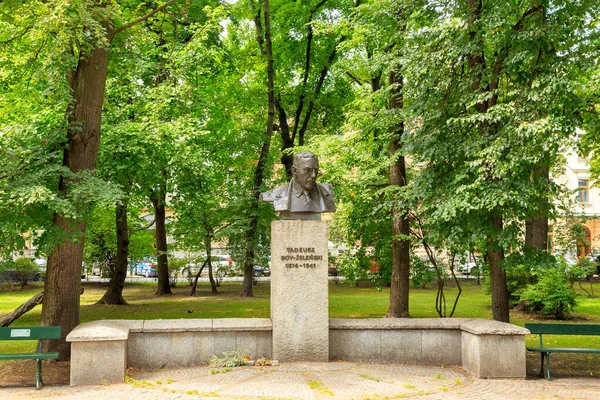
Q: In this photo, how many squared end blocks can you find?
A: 2